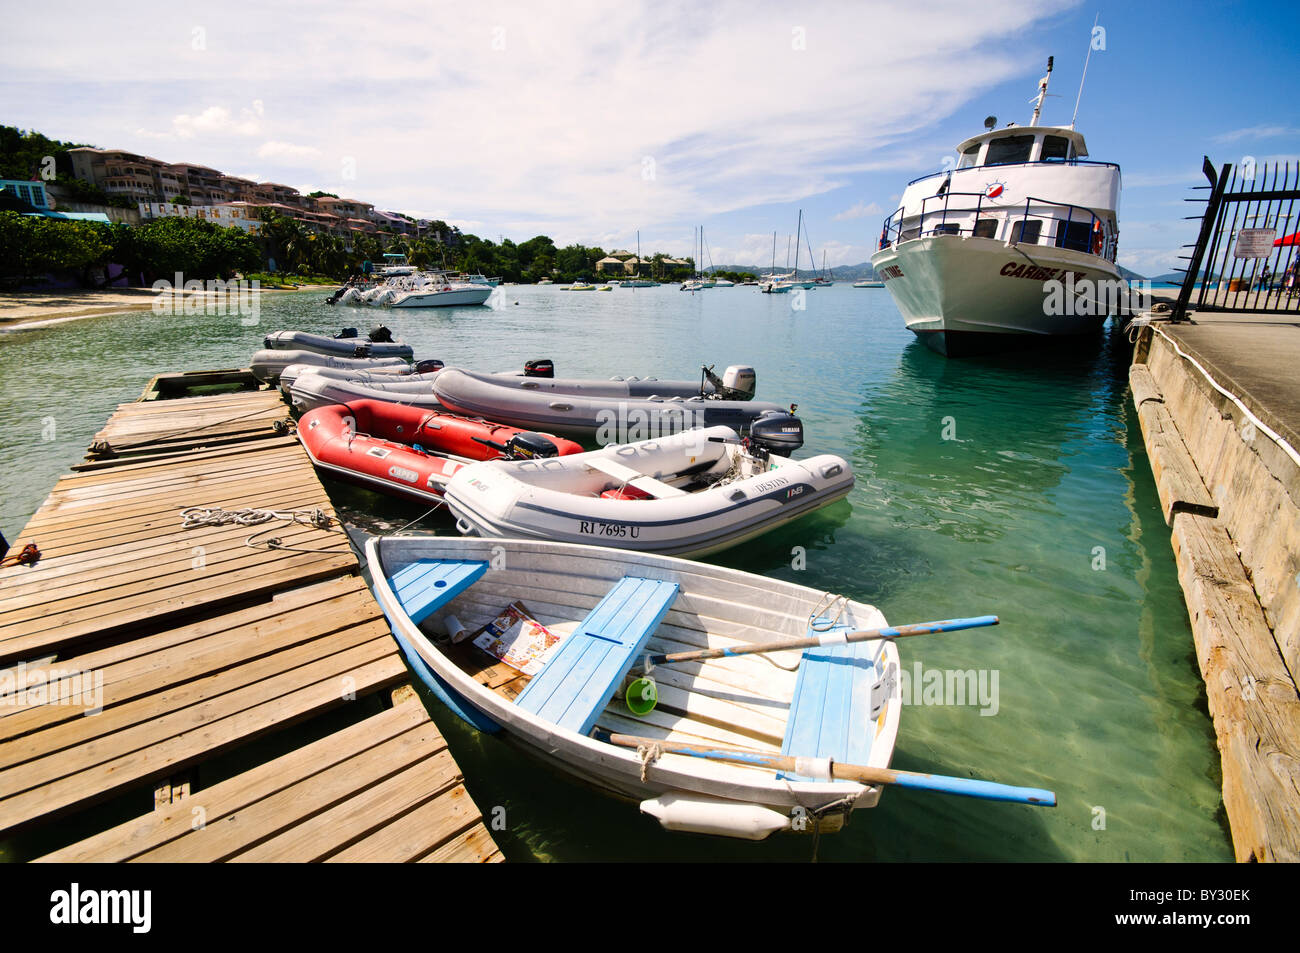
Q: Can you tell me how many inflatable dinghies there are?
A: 7